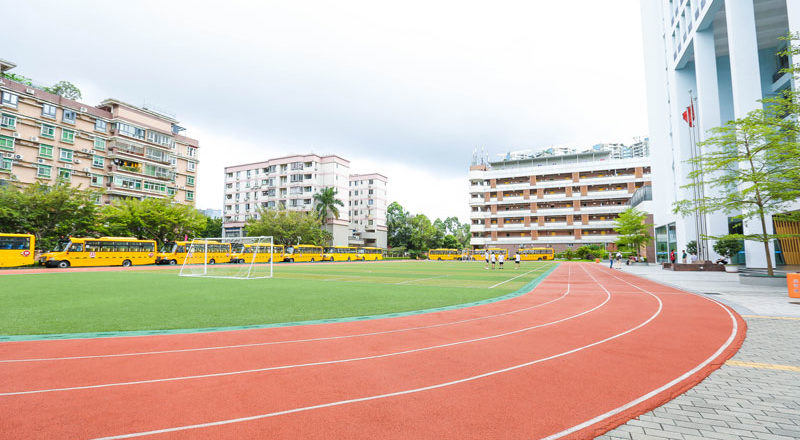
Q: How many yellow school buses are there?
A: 10